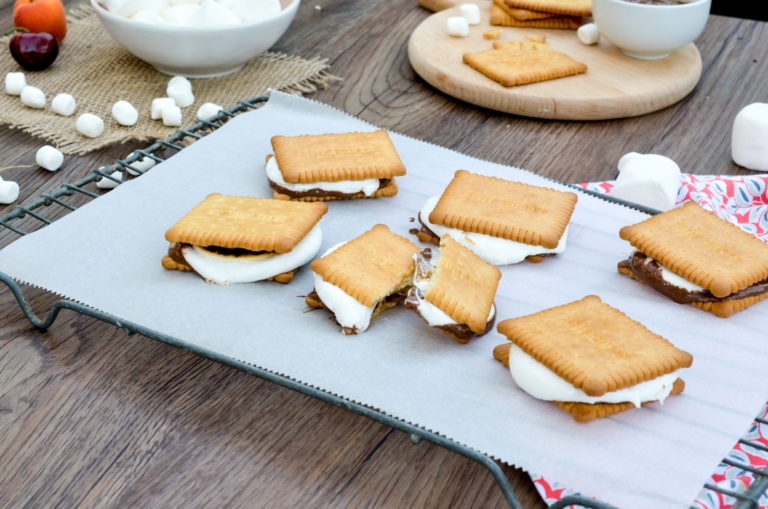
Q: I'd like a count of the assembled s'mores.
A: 6